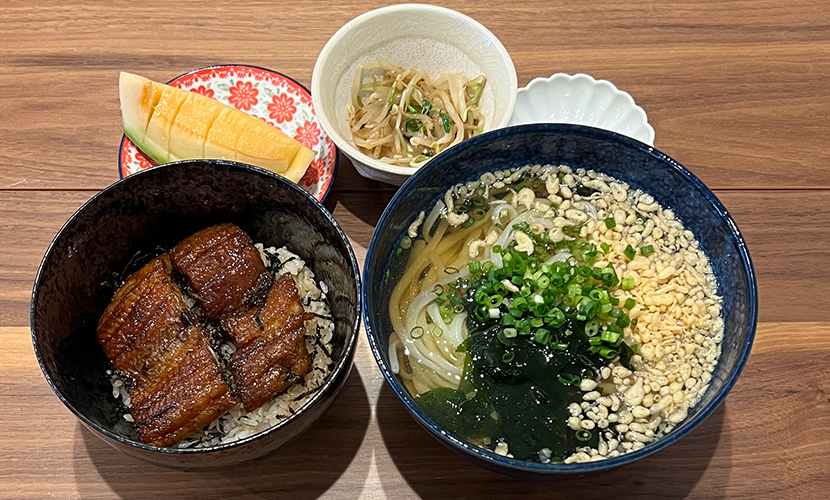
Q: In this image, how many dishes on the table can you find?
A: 5